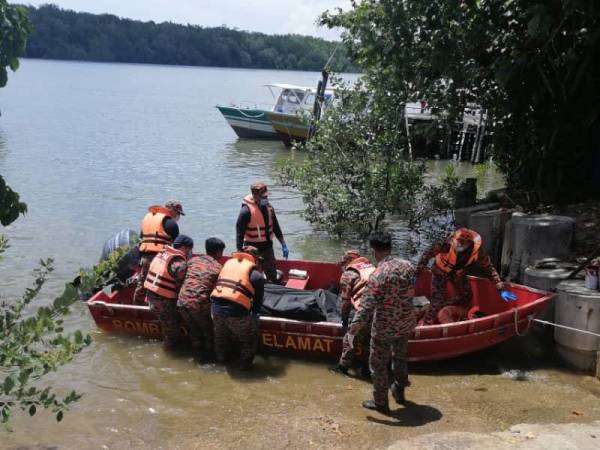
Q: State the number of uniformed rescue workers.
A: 8